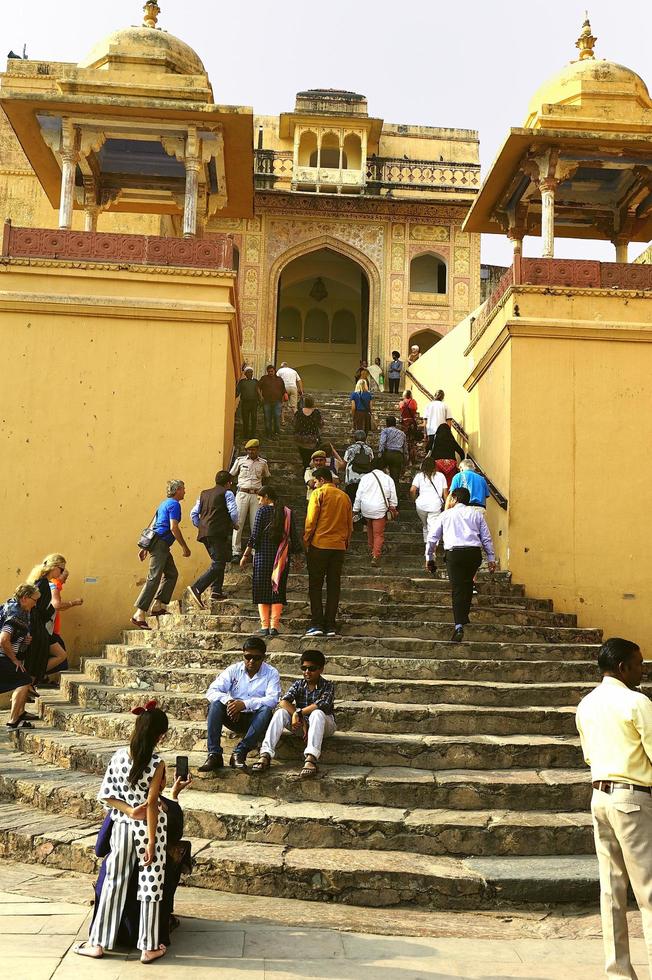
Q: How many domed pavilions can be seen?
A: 2